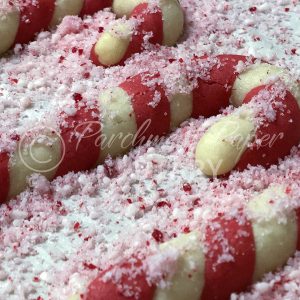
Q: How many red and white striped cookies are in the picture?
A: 3